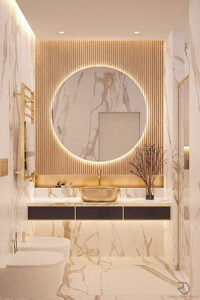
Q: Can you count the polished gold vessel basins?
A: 1